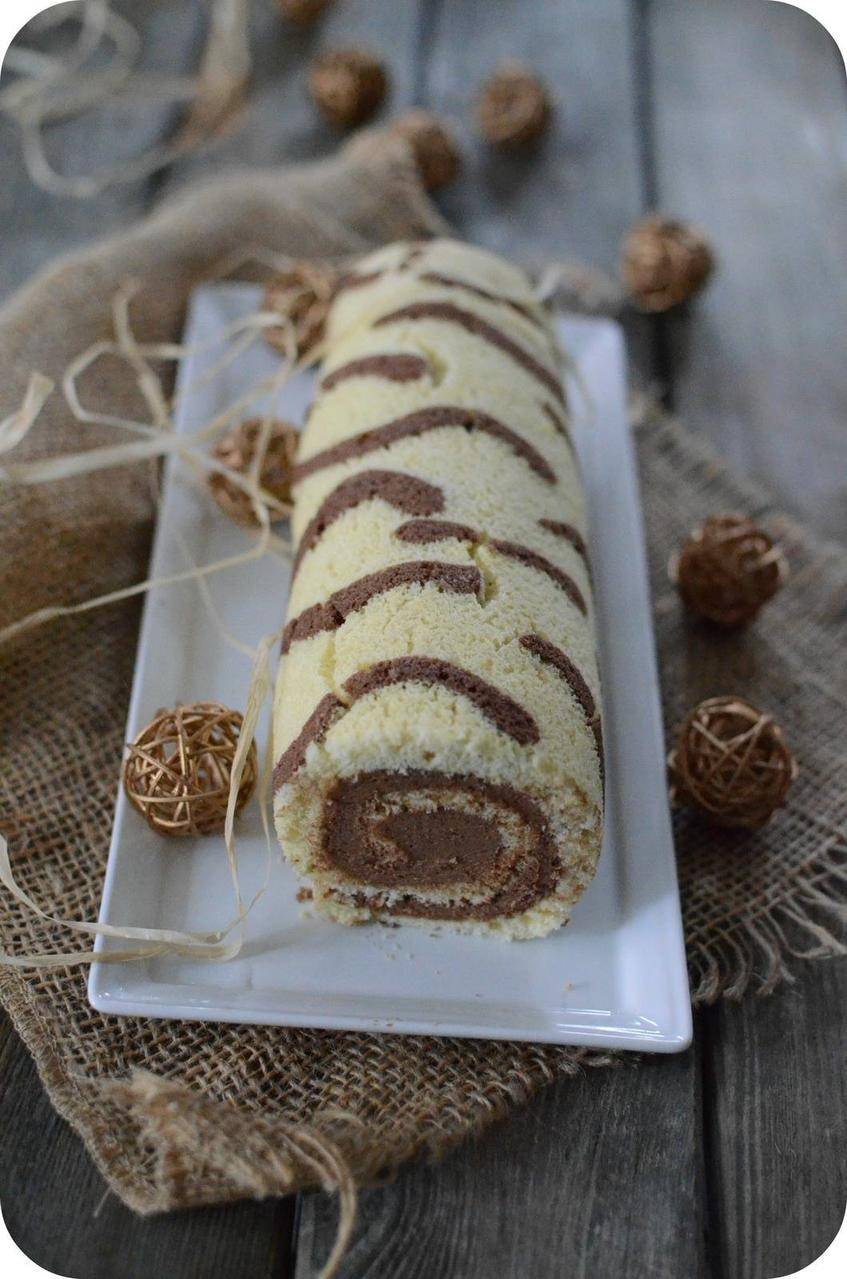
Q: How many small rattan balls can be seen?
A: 10